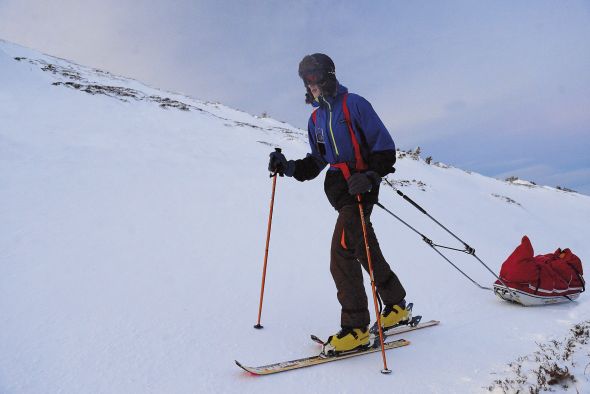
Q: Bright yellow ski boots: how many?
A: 2